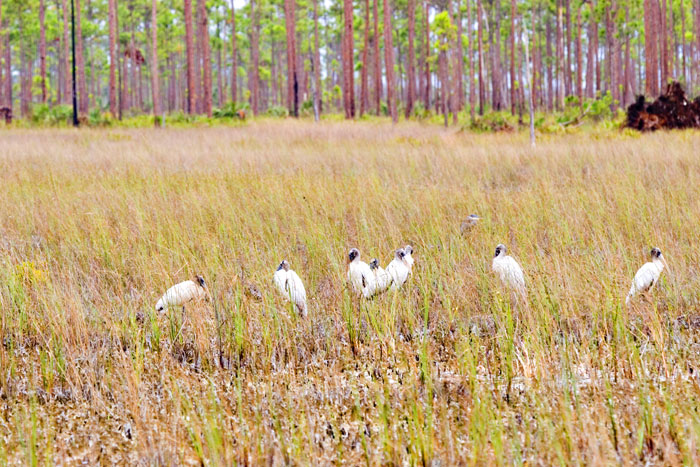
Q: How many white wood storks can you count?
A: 8